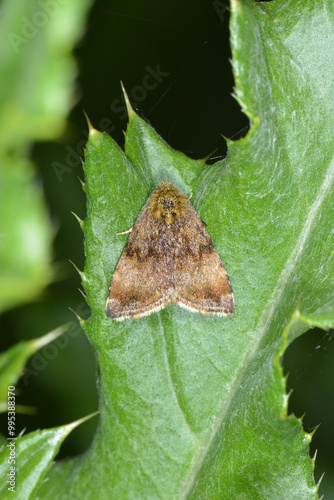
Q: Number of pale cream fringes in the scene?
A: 2